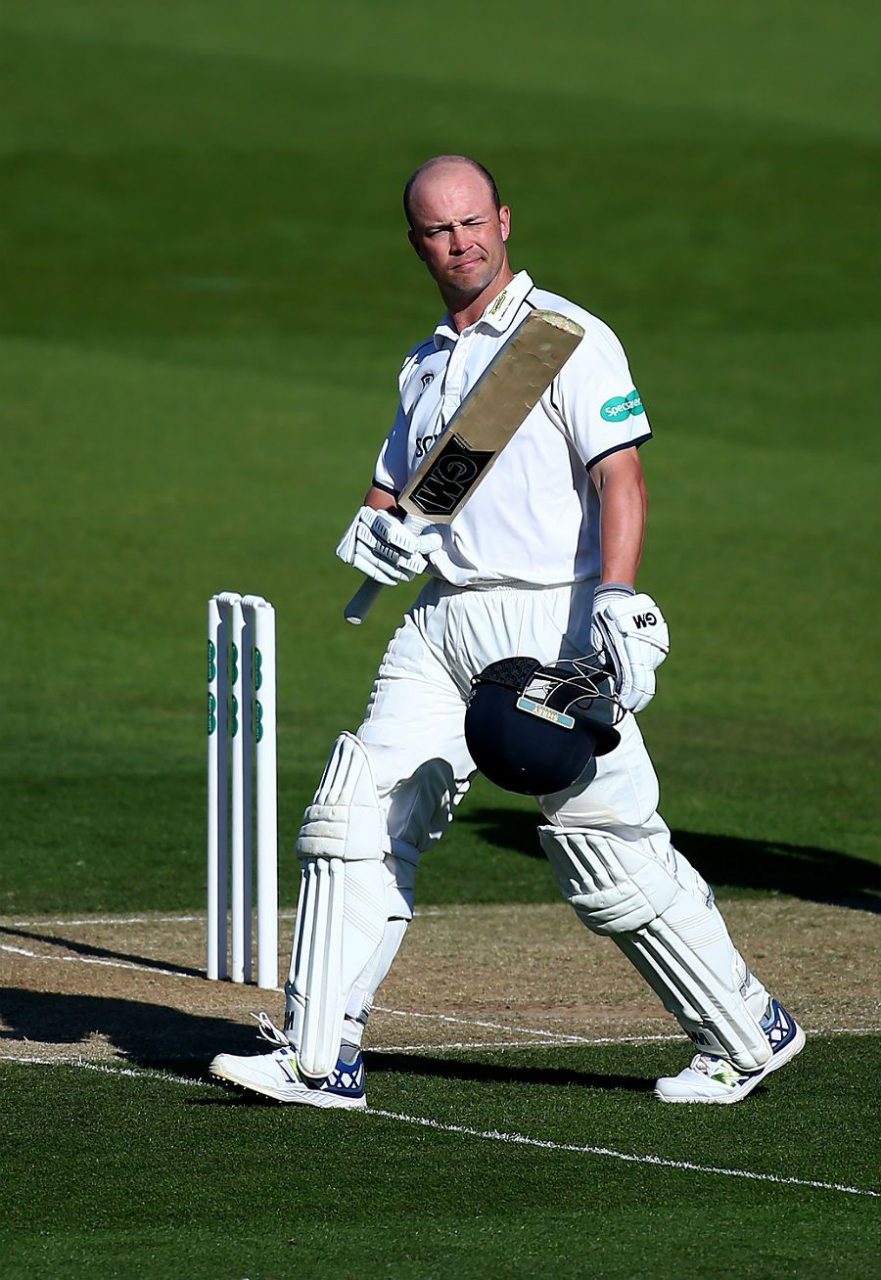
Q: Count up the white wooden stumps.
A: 3